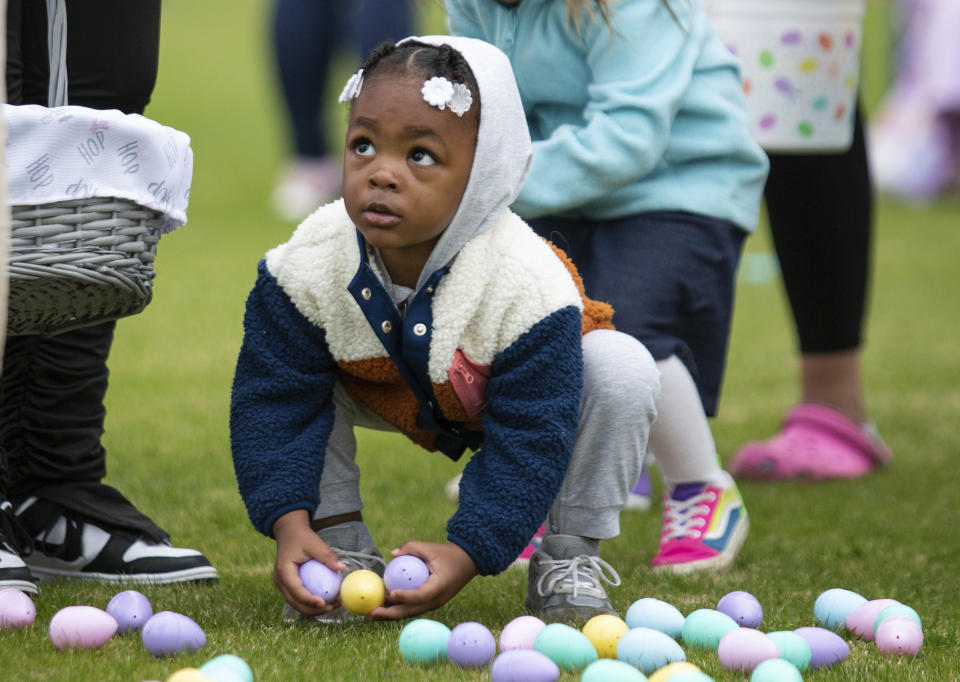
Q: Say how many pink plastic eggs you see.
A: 6